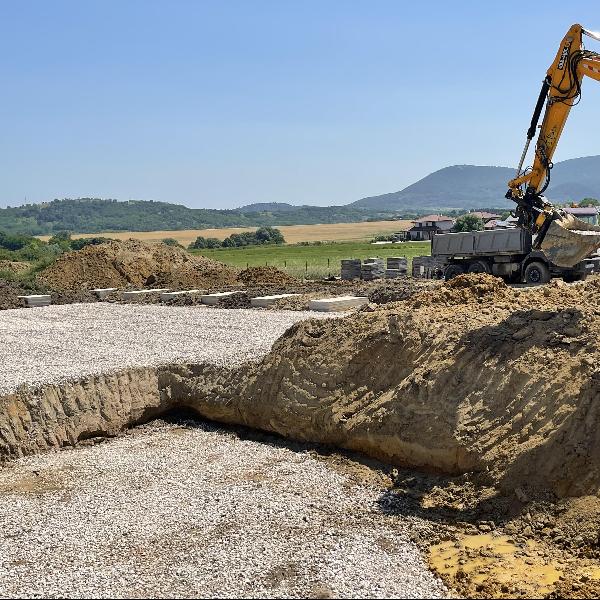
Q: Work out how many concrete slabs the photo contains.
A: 7